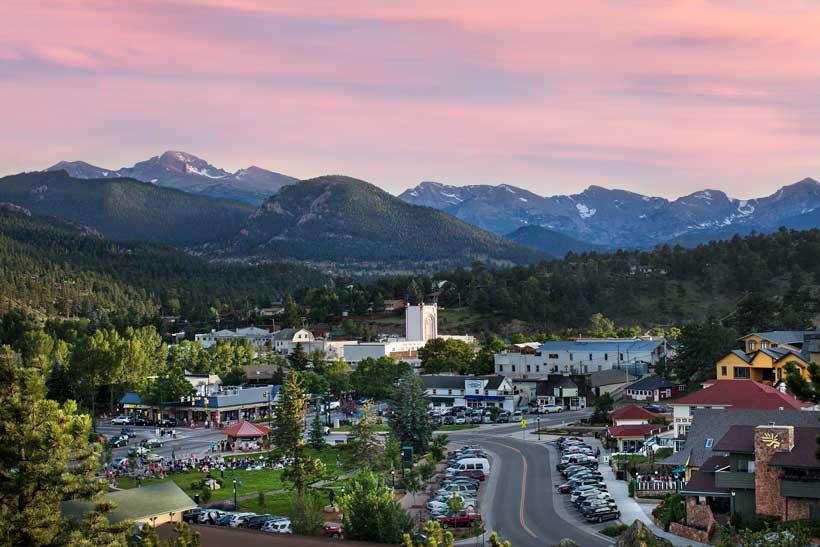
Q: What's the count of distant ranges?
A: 2